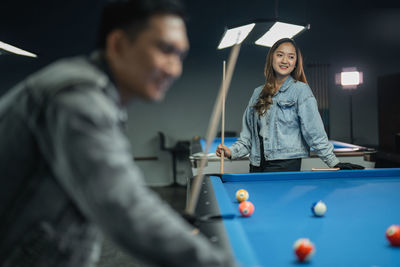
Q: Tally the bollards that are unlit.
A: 0